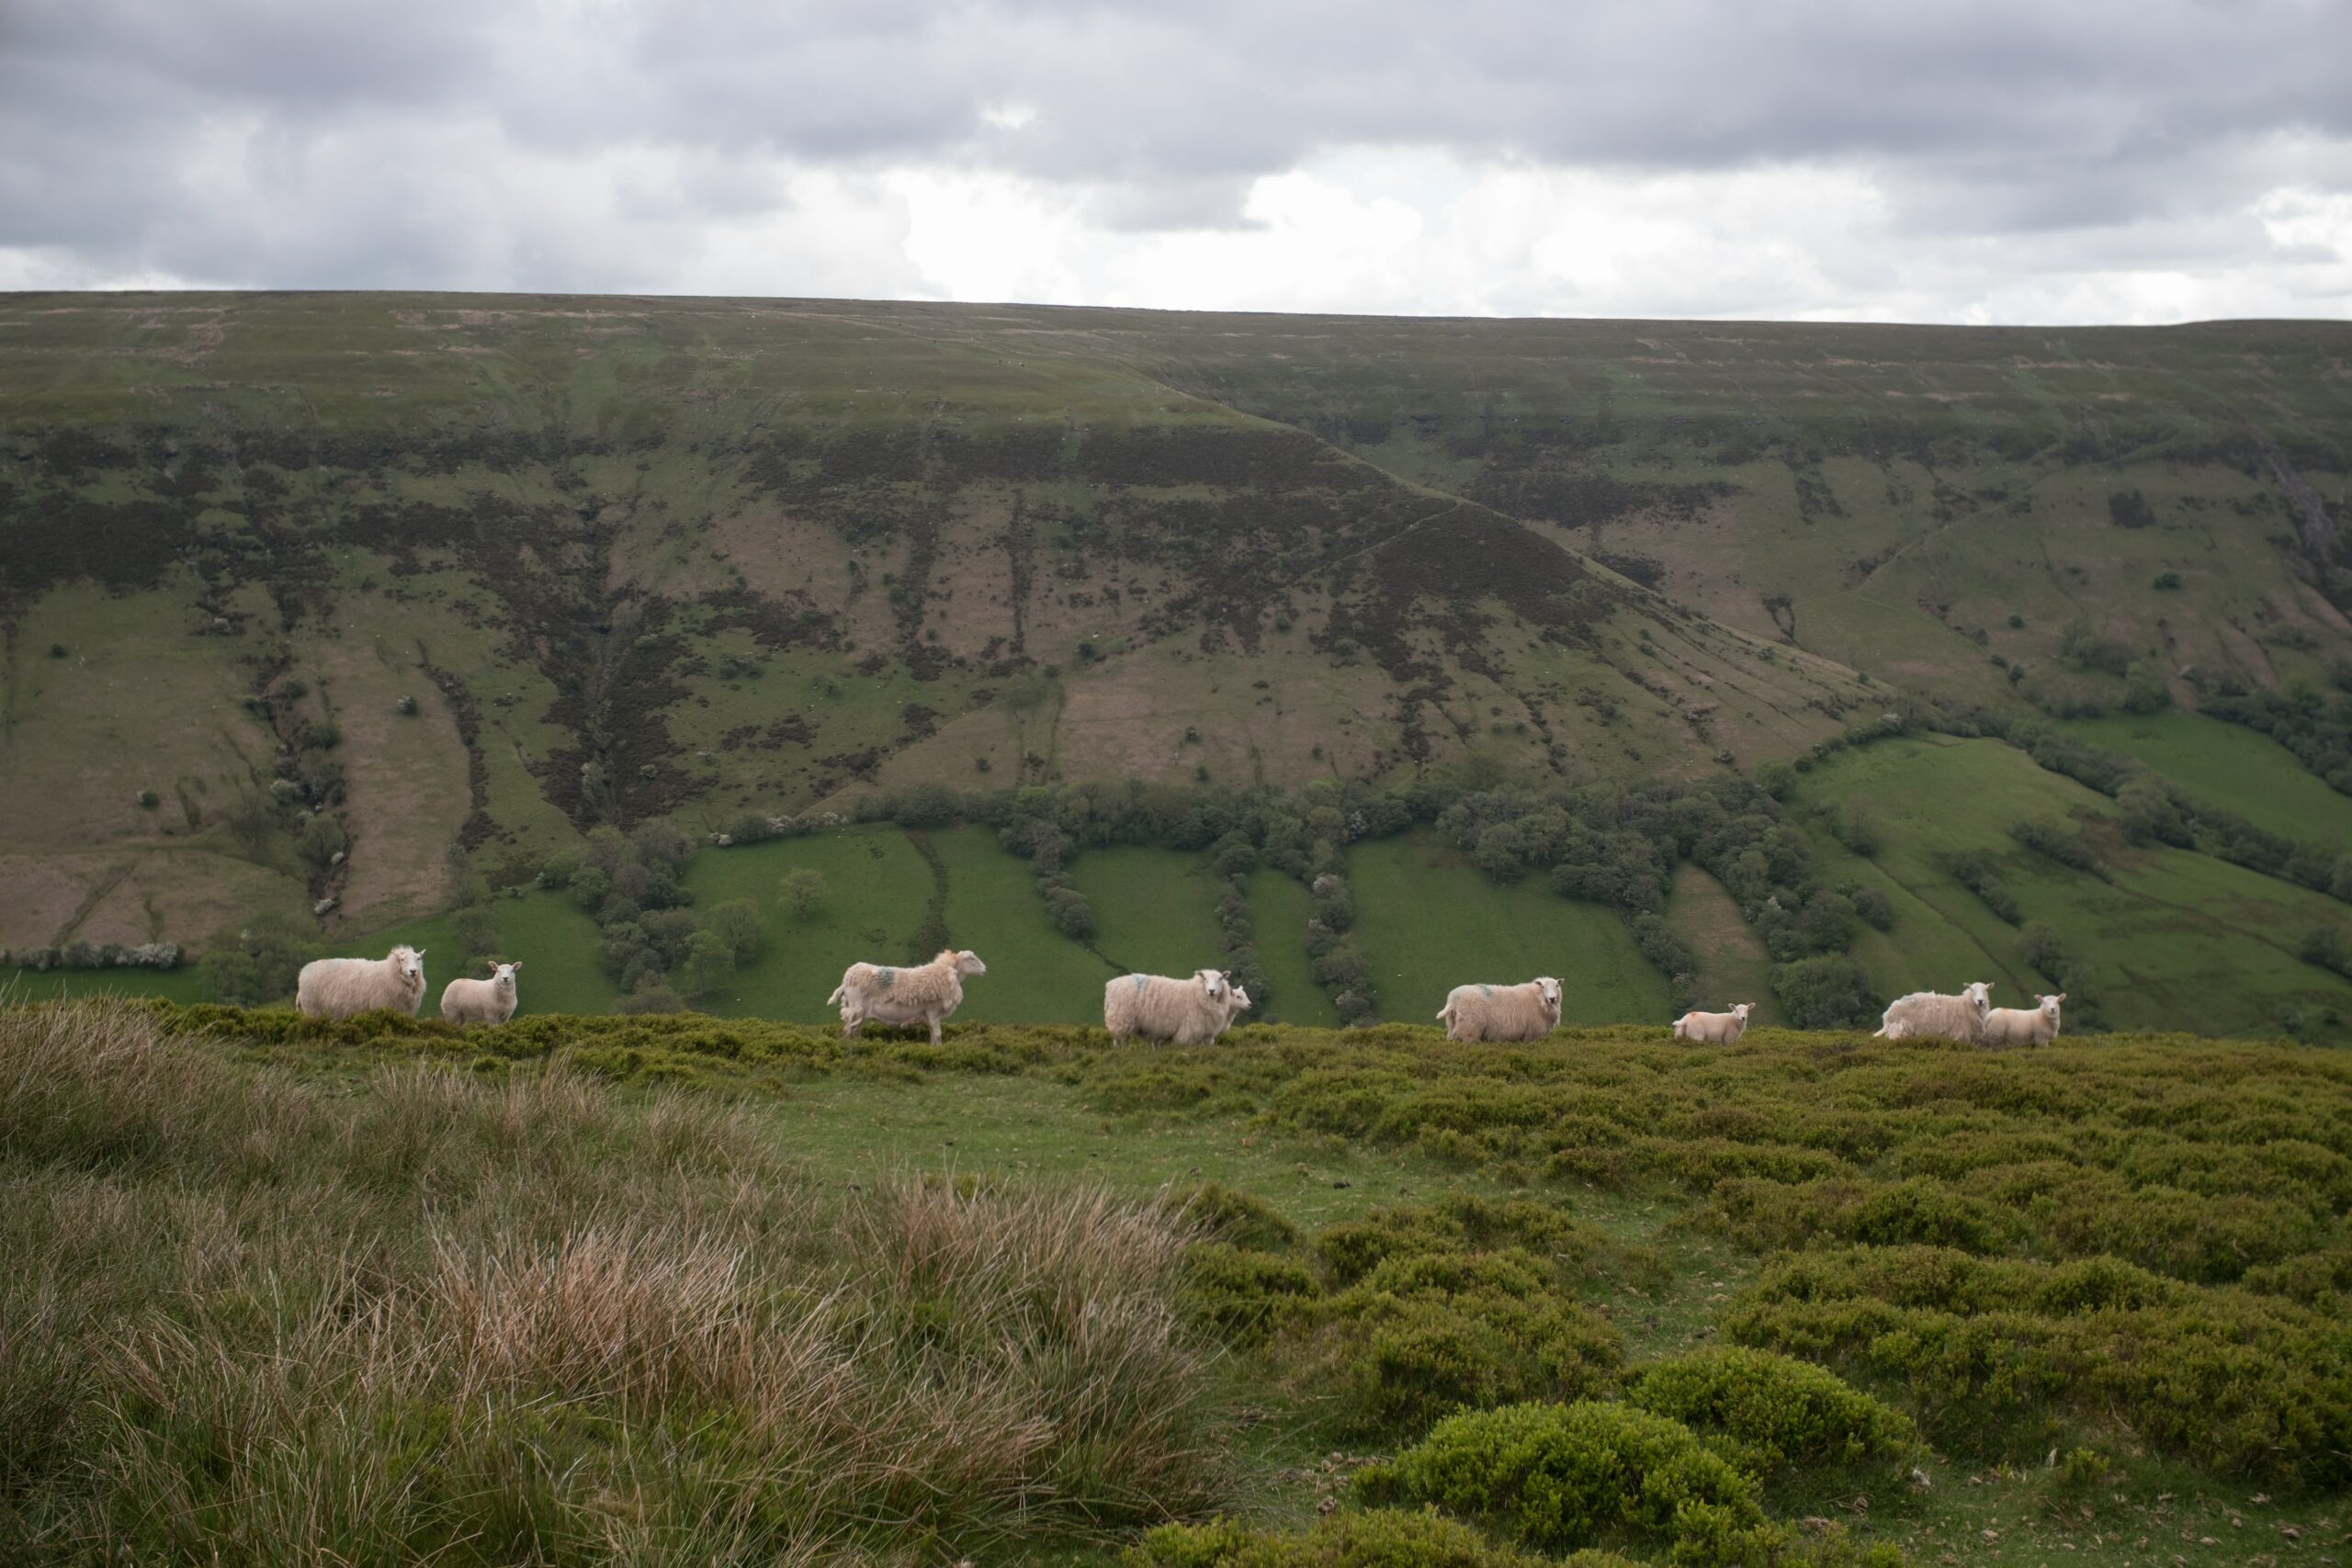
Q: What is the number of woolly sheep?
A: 9